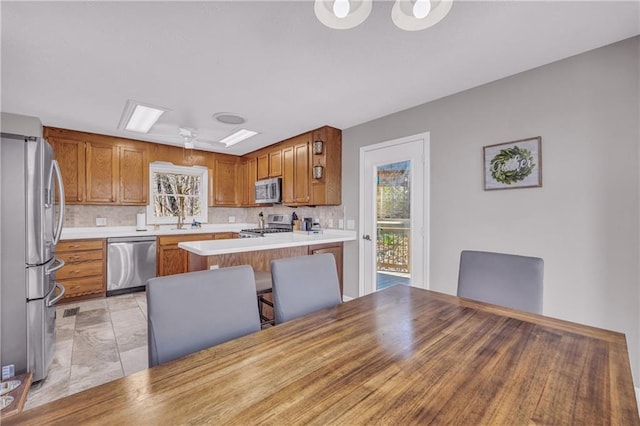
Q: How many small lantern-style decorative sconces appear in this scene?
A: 2